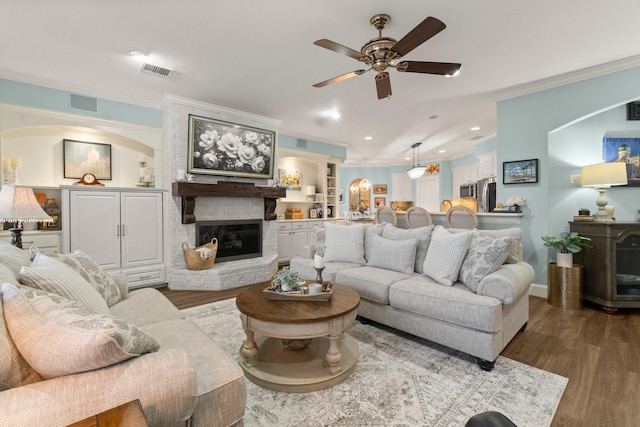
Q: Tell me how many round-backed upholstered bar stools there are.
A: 3